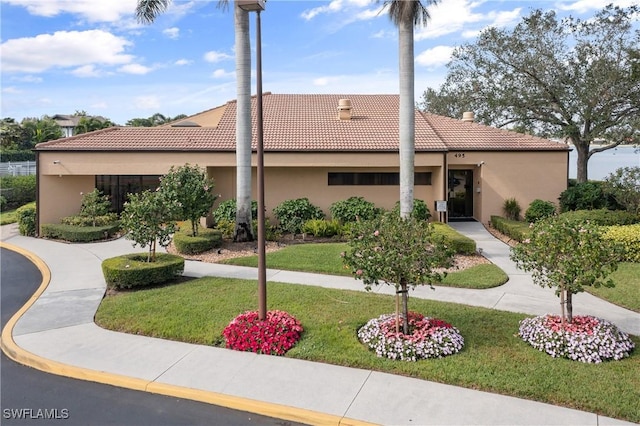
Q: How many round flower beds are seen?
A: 3